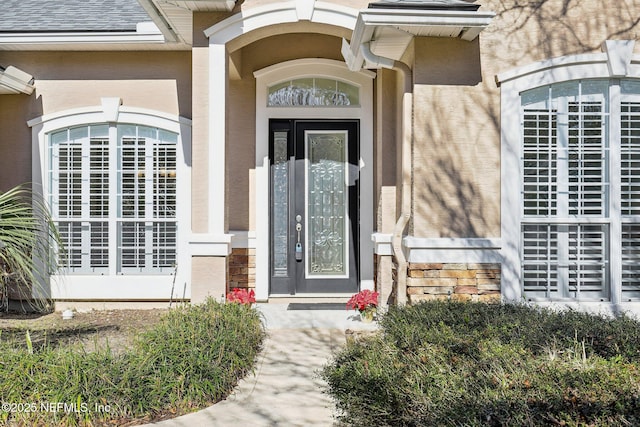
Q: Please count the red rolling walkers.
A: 0